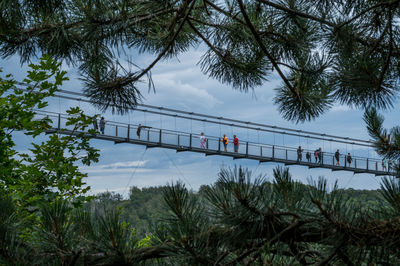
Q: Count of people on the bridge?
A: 13